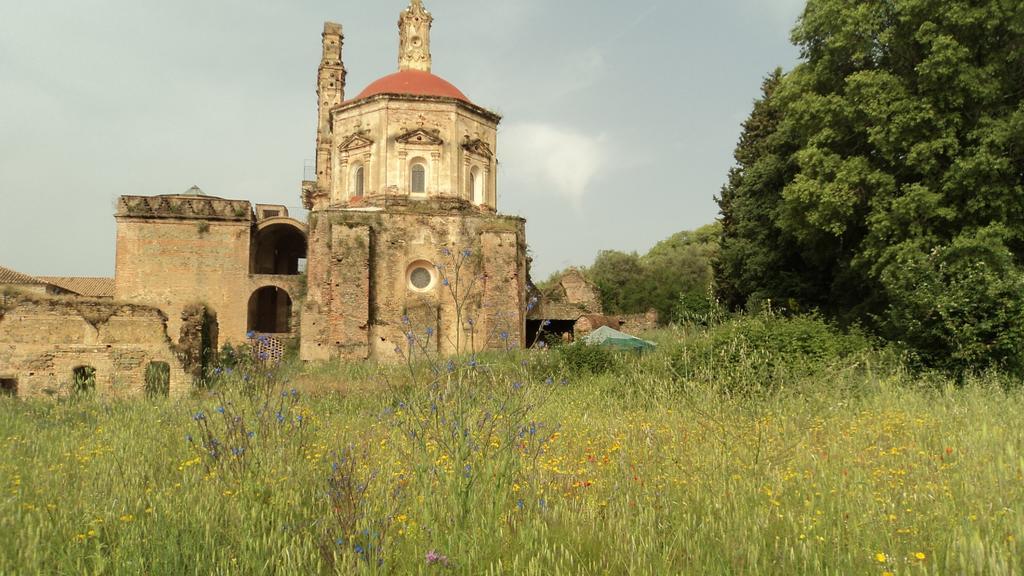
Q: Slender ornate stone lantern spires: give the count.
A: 2